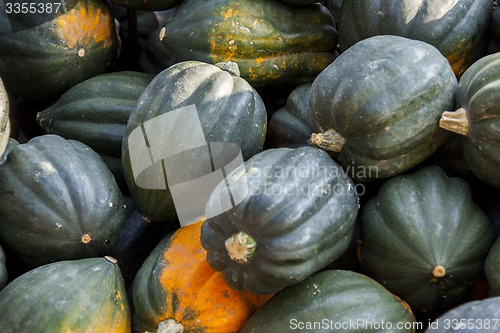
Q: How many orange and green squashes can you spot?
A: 5